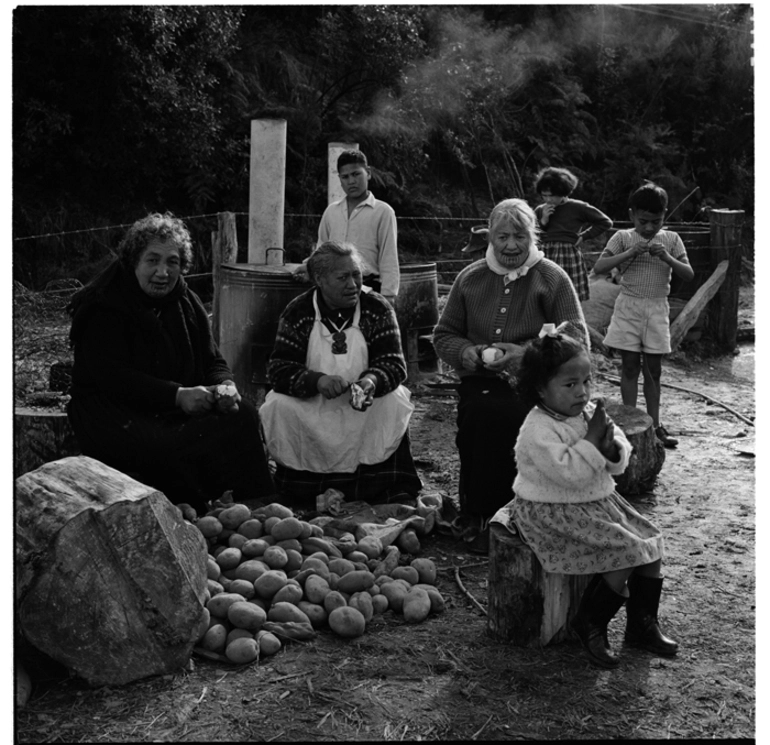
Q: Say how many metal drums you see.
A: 2